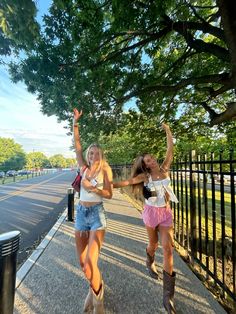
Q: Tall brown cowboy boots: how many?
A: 2